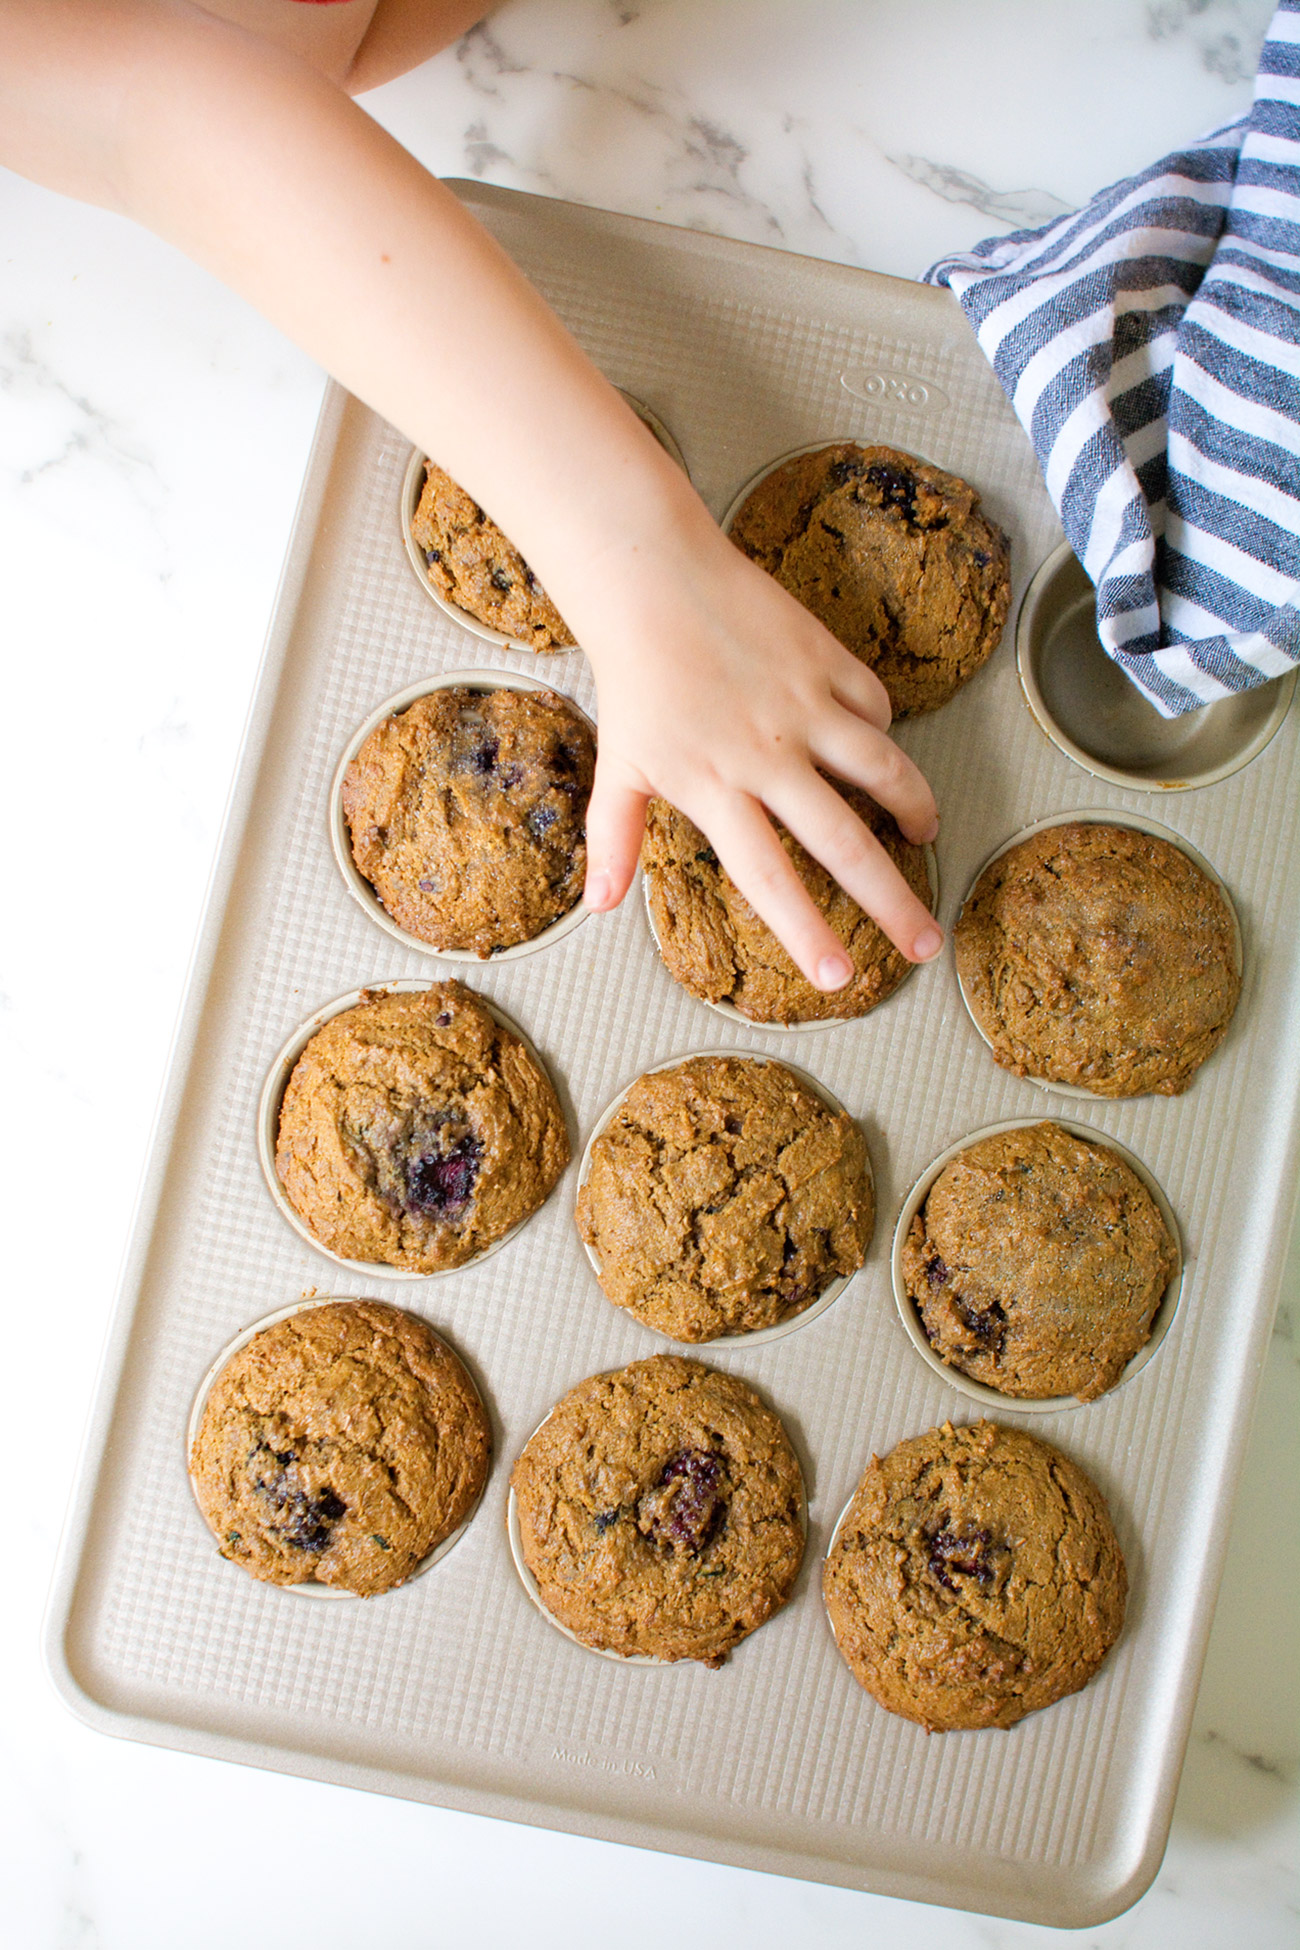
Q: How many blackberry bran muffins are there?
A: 11